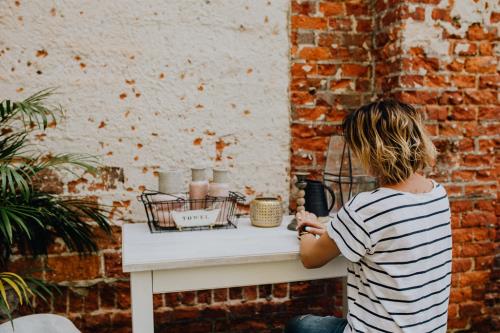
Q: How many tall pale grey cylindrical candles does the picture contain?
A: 3